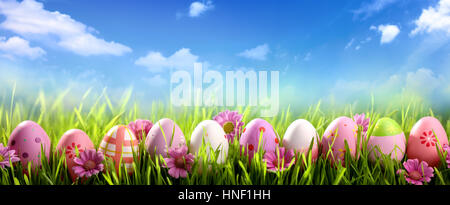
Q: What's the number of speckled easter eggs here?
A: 2